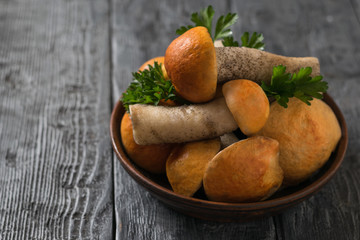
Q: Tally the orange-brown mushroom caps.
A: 7